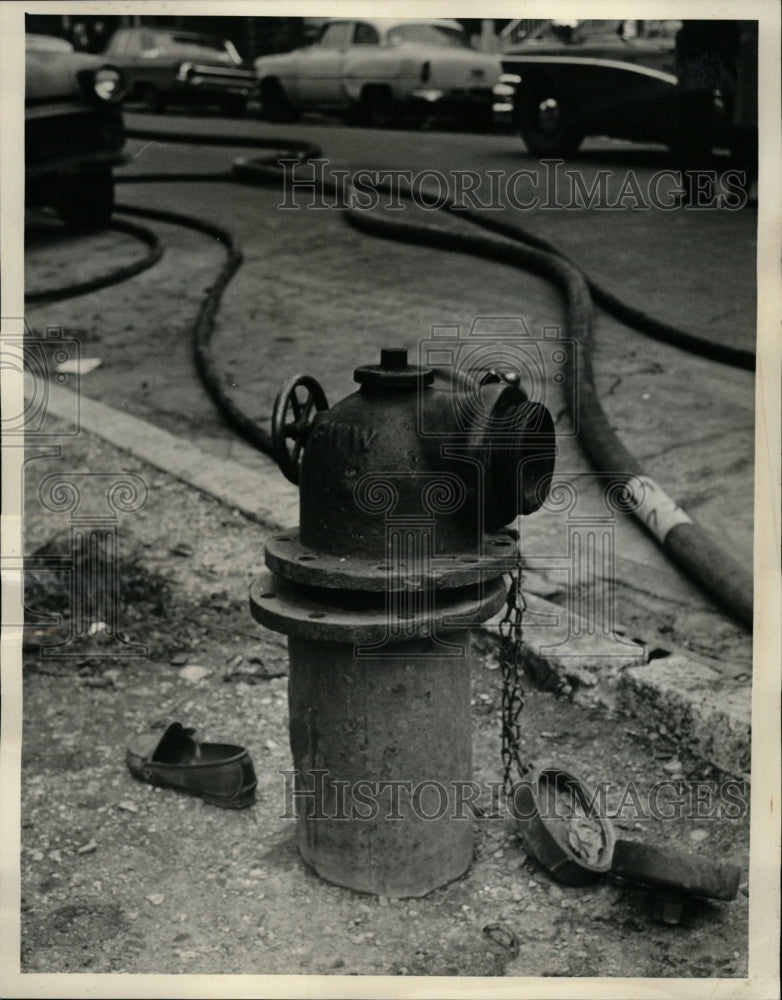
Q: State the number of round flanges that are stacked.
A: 2